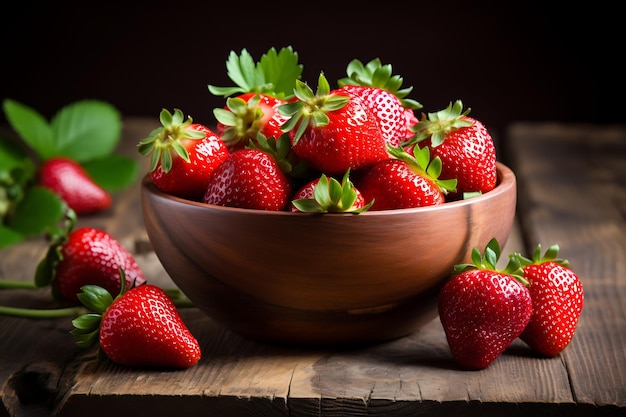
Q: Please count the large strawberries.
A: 13